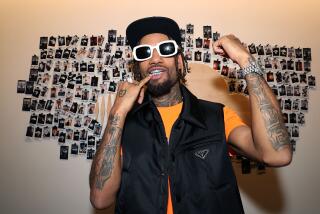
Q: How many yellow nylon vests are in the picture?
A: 0